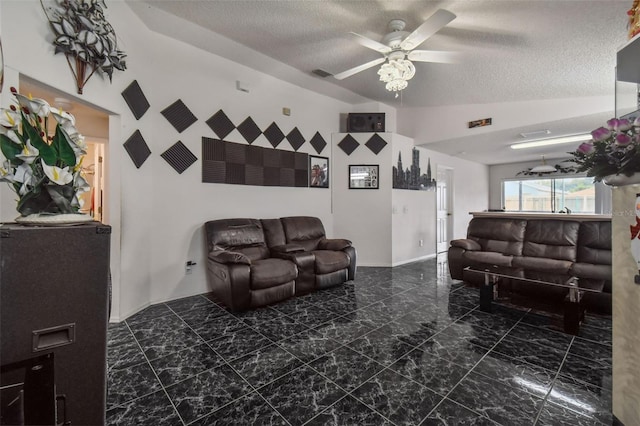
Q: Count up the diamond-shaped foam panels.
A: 11